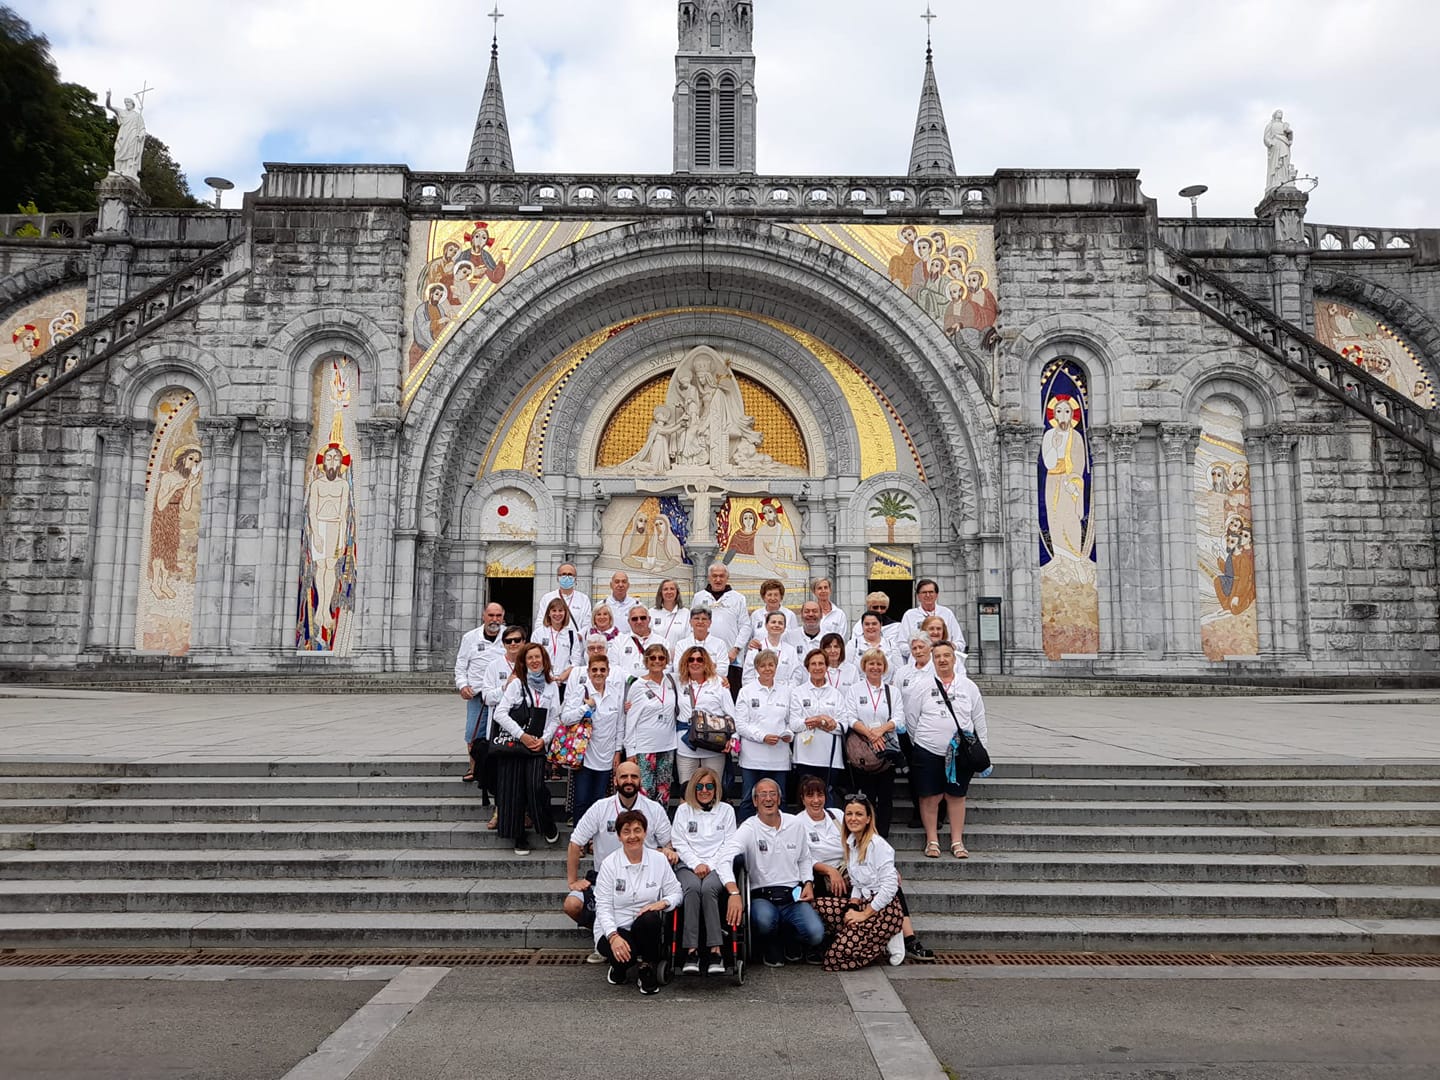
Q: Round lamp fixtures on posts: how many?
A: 2